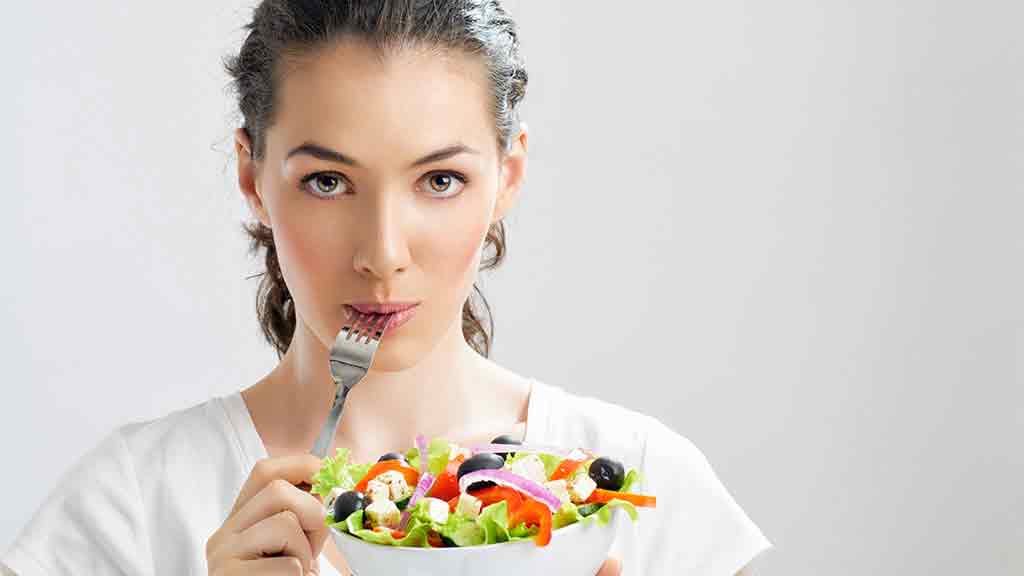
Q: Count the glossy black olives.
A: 5